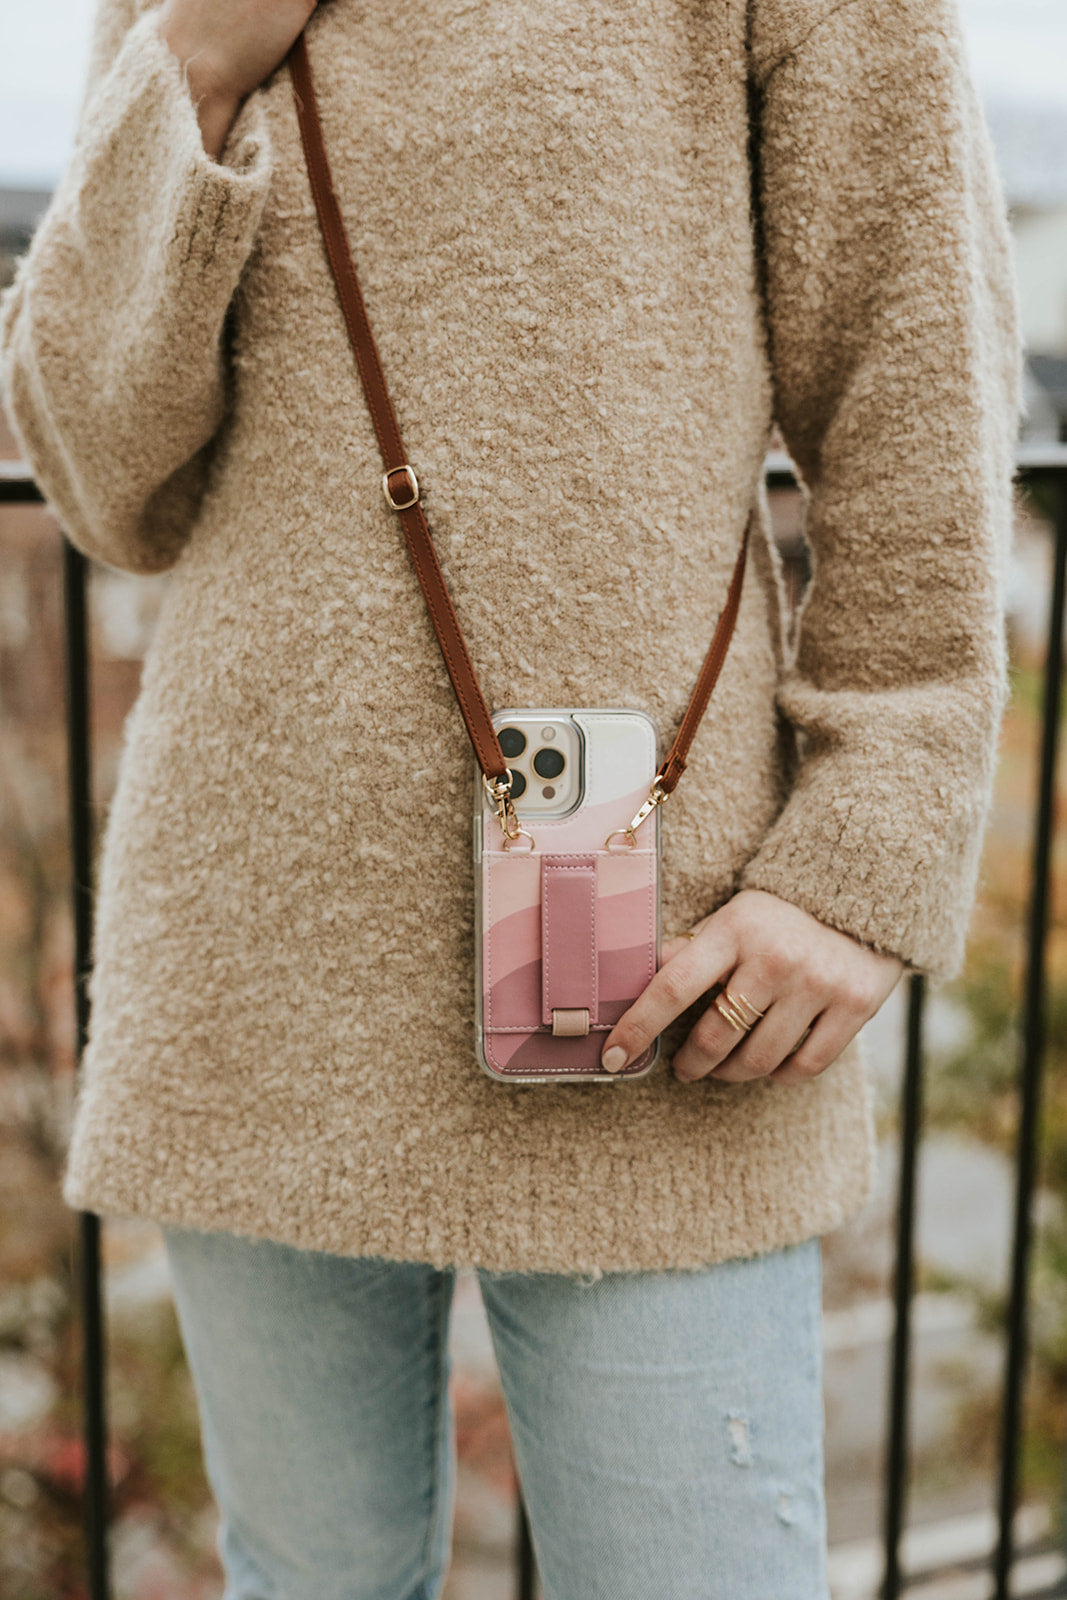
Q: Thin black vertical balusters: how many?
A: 4